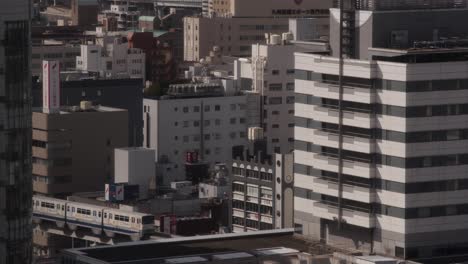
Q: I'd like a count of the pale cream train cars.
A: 3